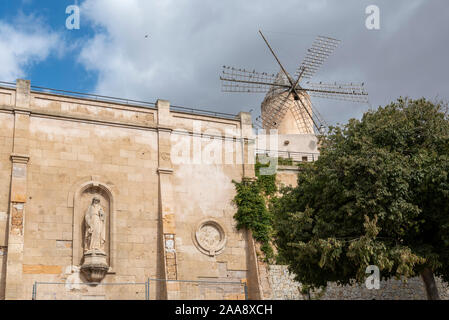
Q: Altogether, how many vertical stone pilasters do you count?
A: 3